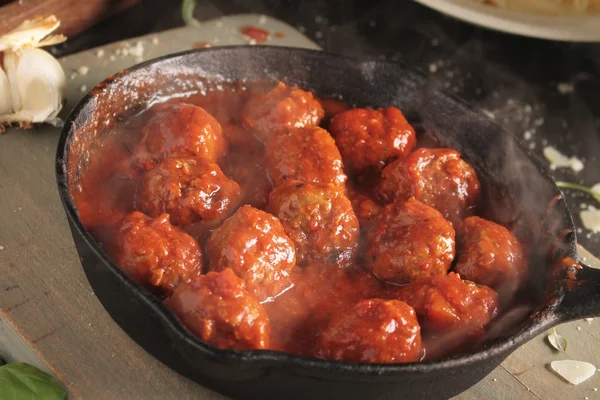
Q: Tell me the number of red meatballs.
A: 14